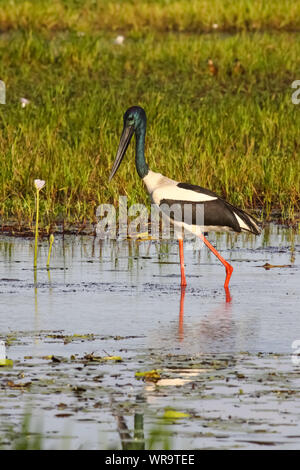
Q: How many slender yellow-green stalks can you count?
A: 2